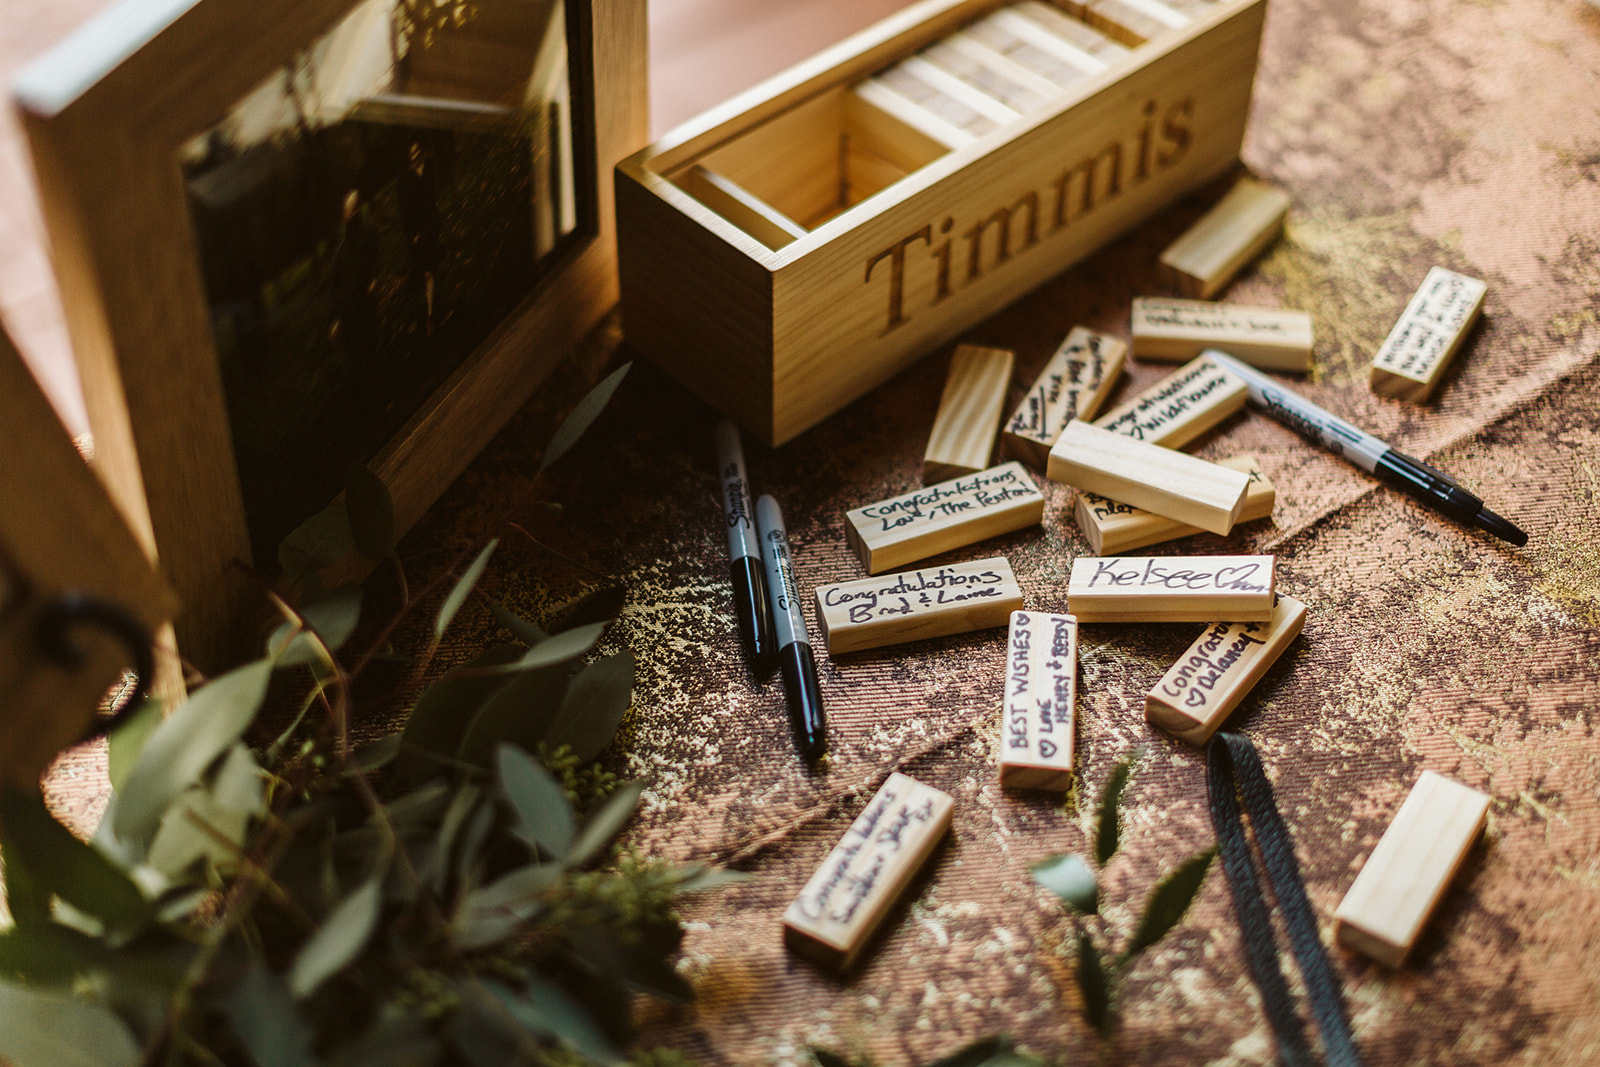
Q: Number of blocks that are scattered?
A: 15